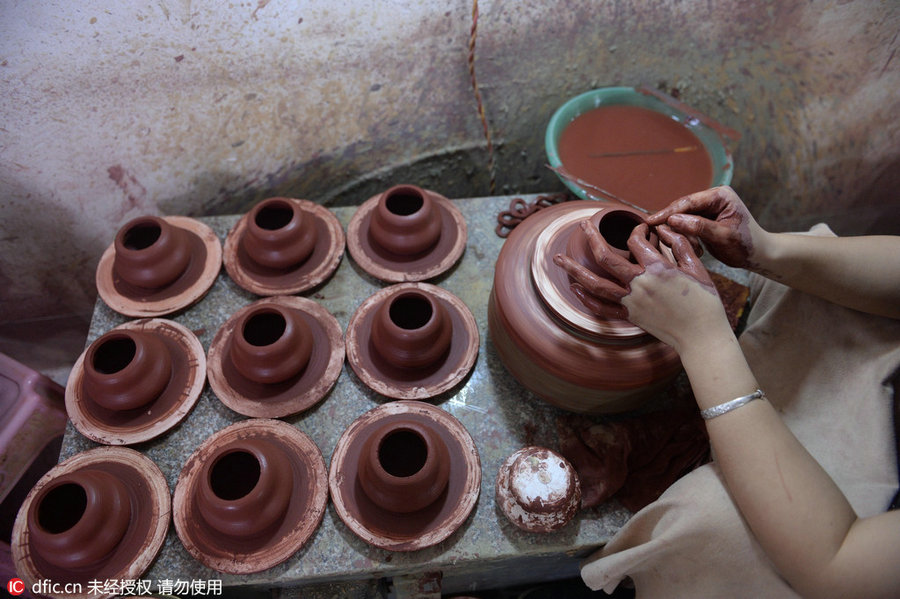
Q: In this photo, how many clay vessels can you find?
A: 10